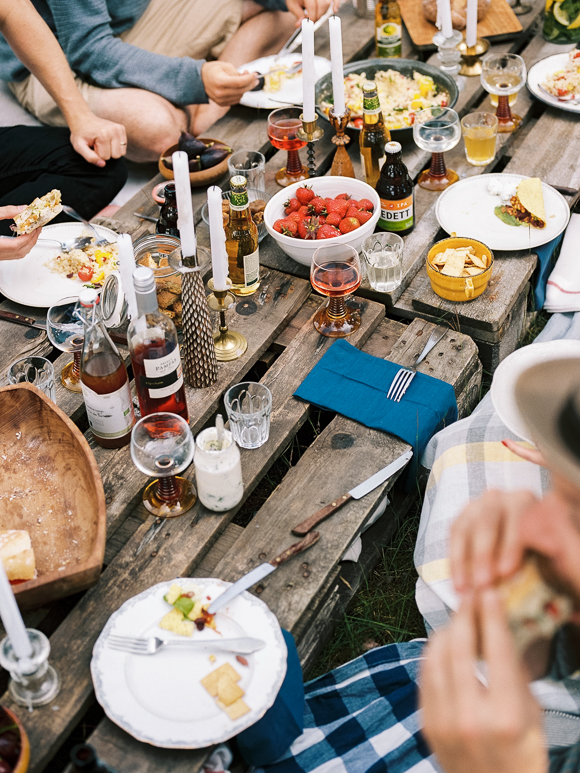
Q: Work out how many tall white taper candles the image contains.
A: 8